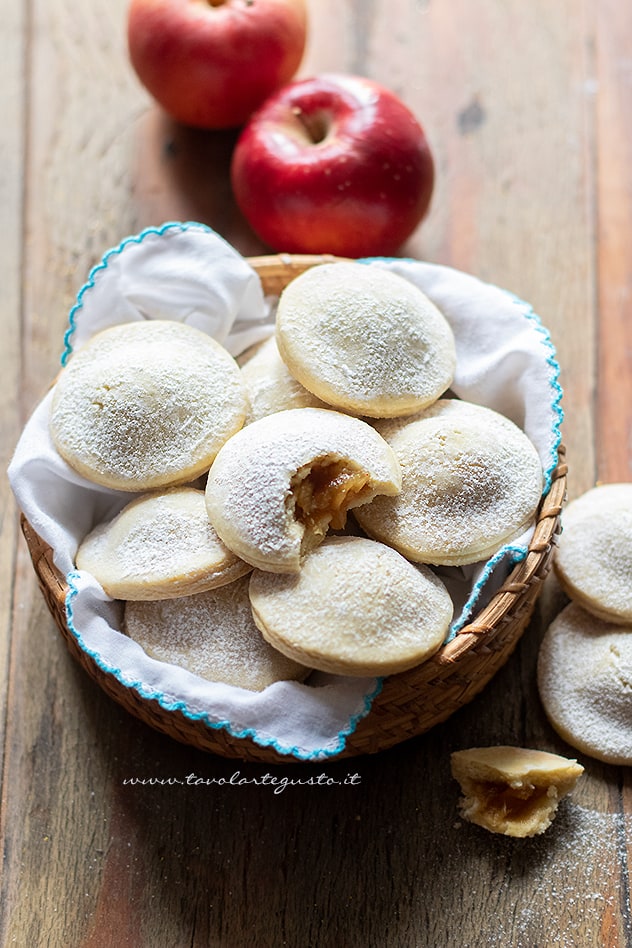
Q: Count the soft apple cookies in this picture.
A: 10